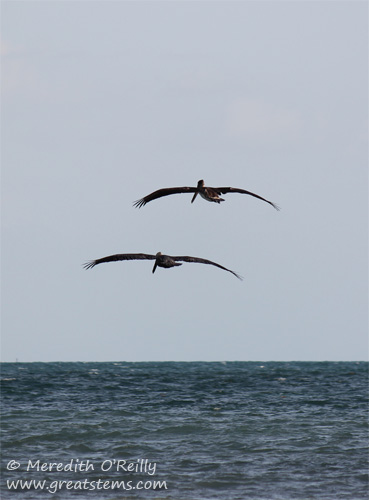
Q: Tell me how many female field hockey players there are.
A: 0